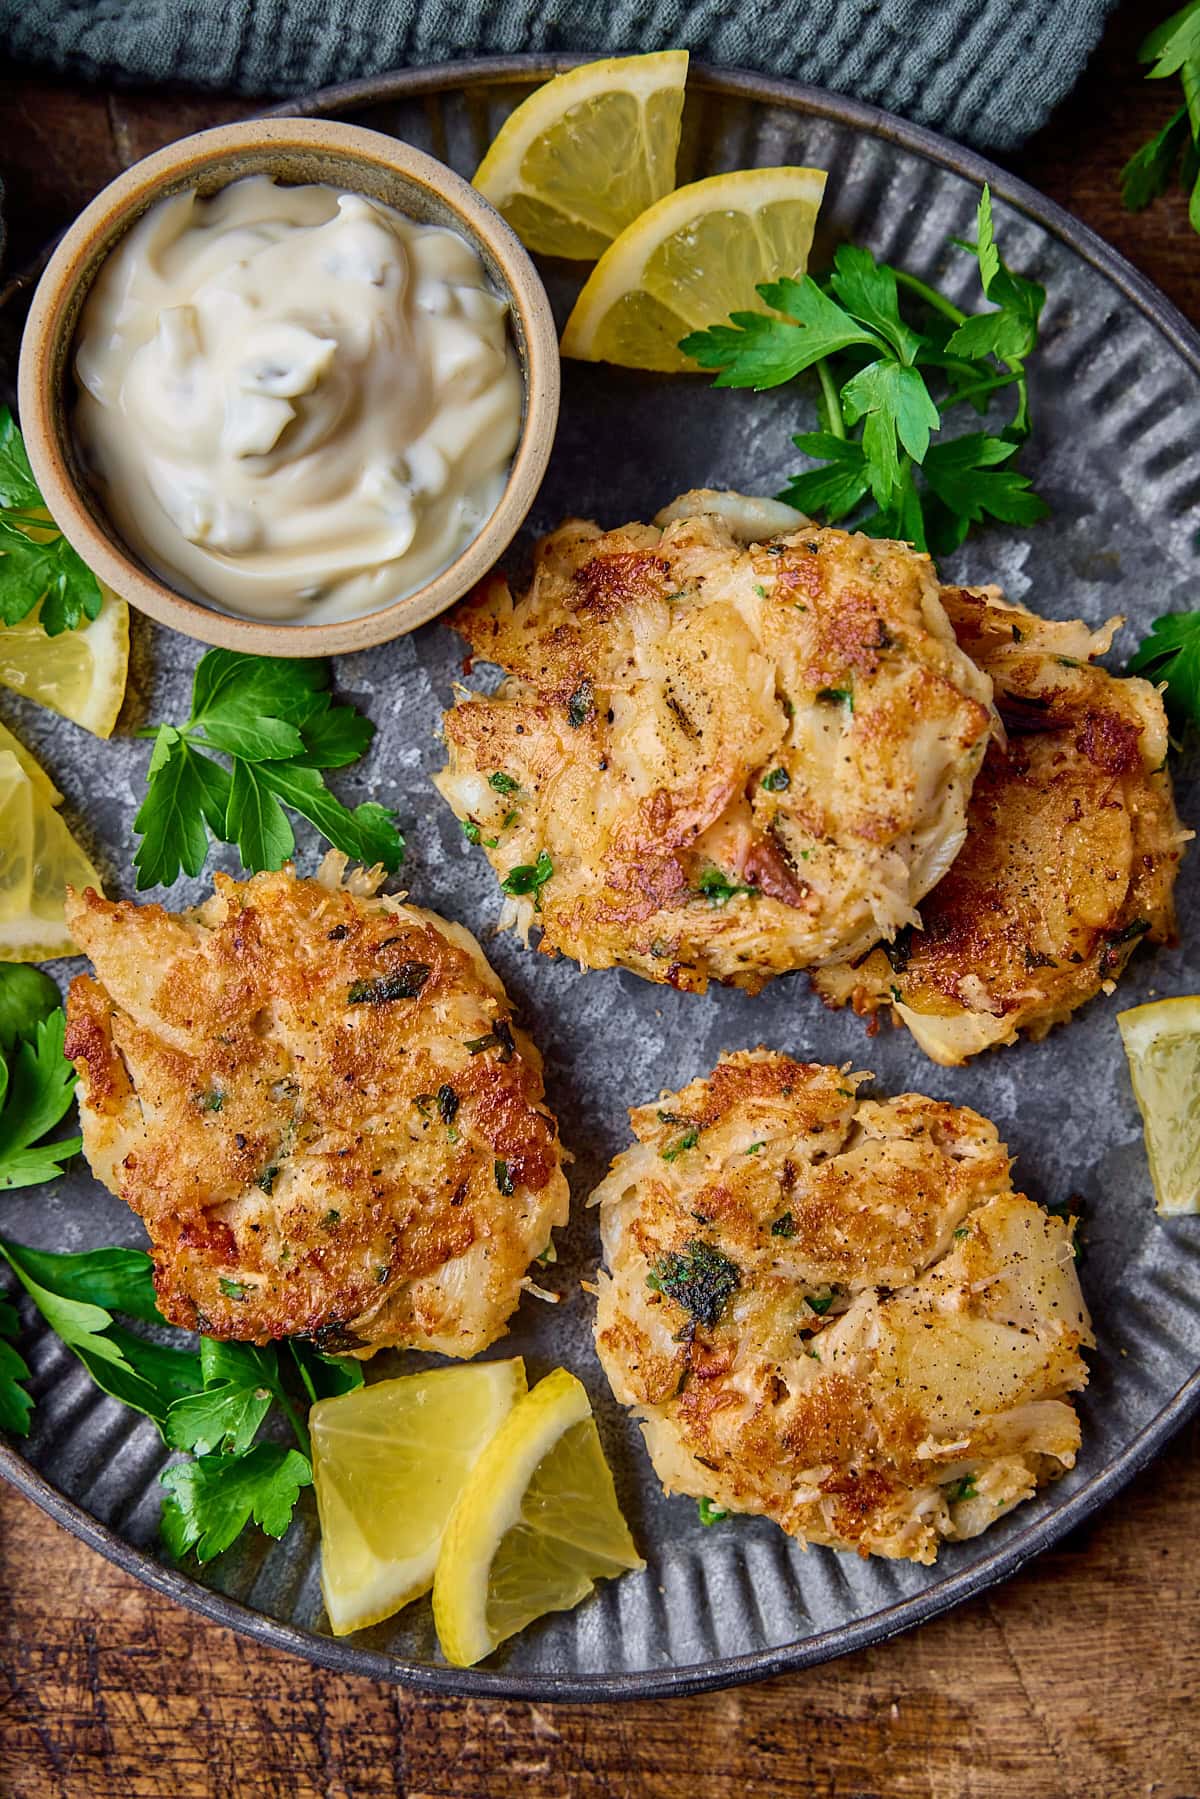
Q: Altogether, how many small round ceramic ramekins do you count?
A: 1